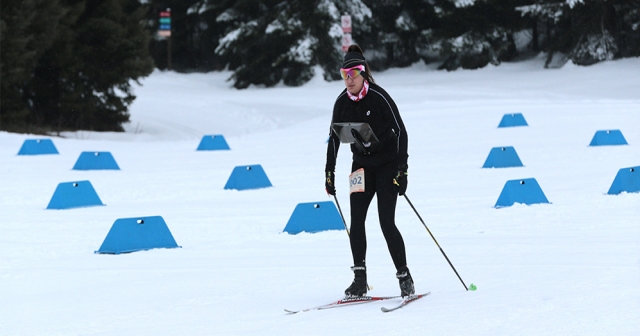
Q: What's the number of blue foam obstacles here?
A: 12